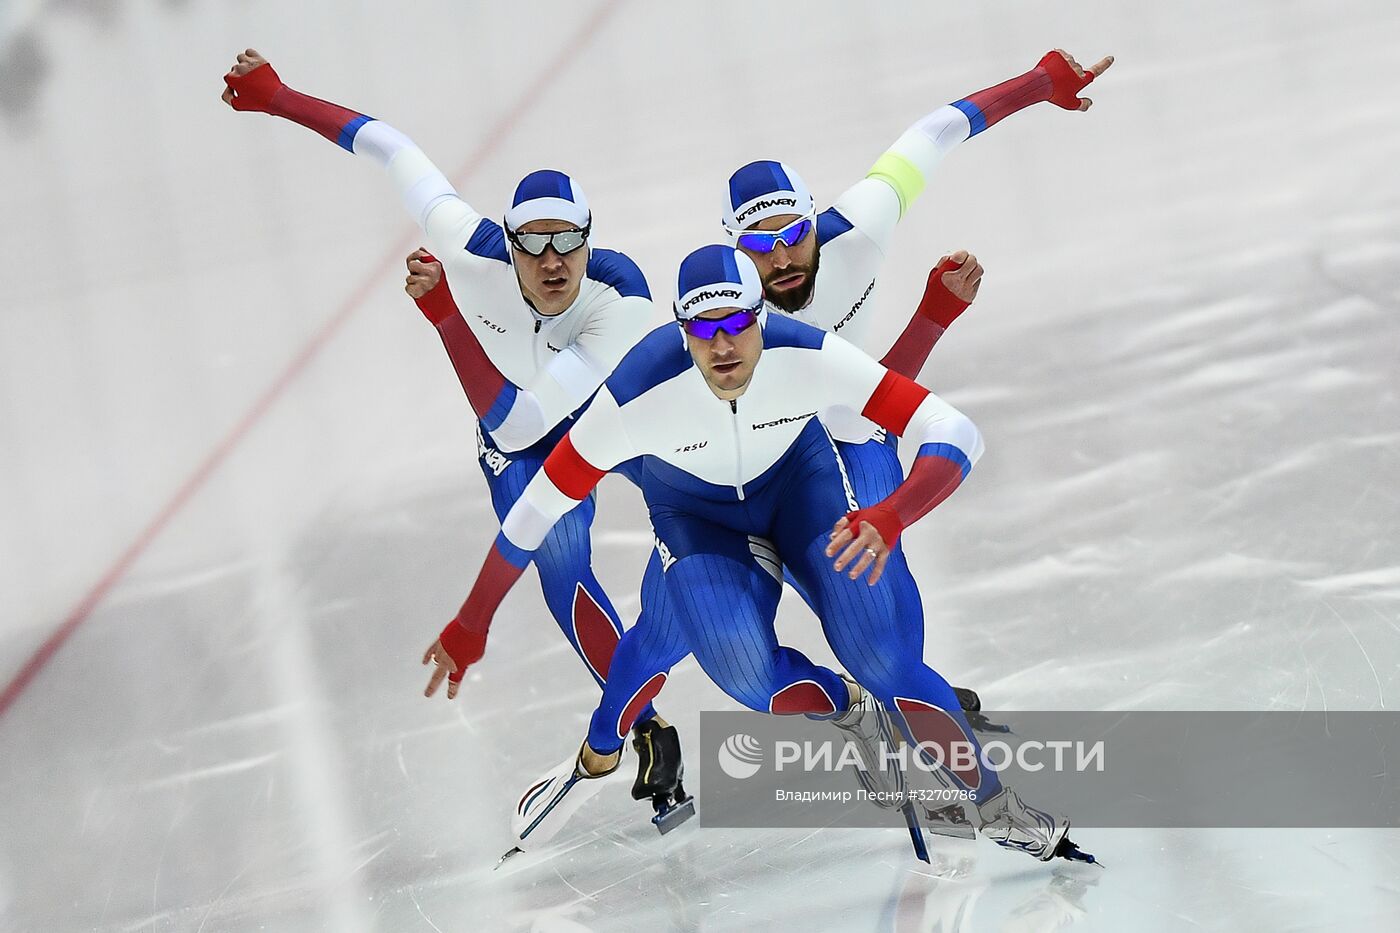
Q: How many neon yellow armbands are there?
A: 1